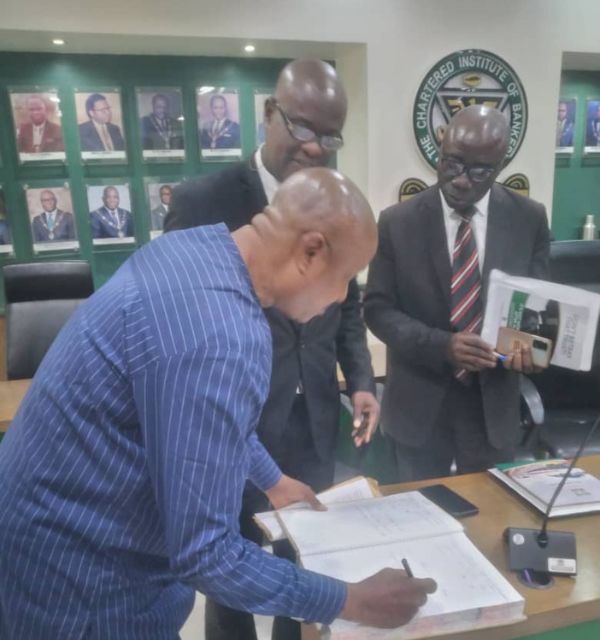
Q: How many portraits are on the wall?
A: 11